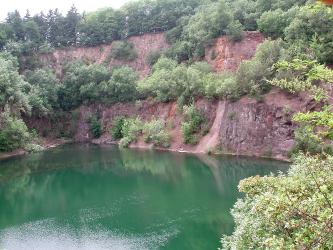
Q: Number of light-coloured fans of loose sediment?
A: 1